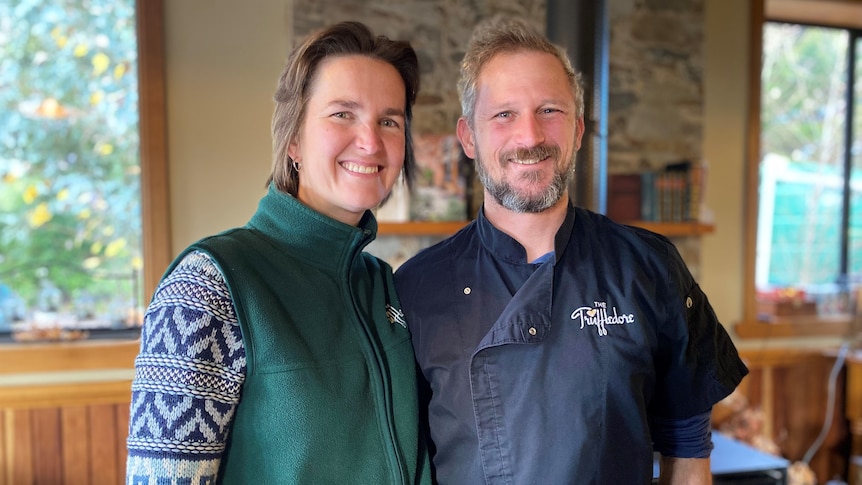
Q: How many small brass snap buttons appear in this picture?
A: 3